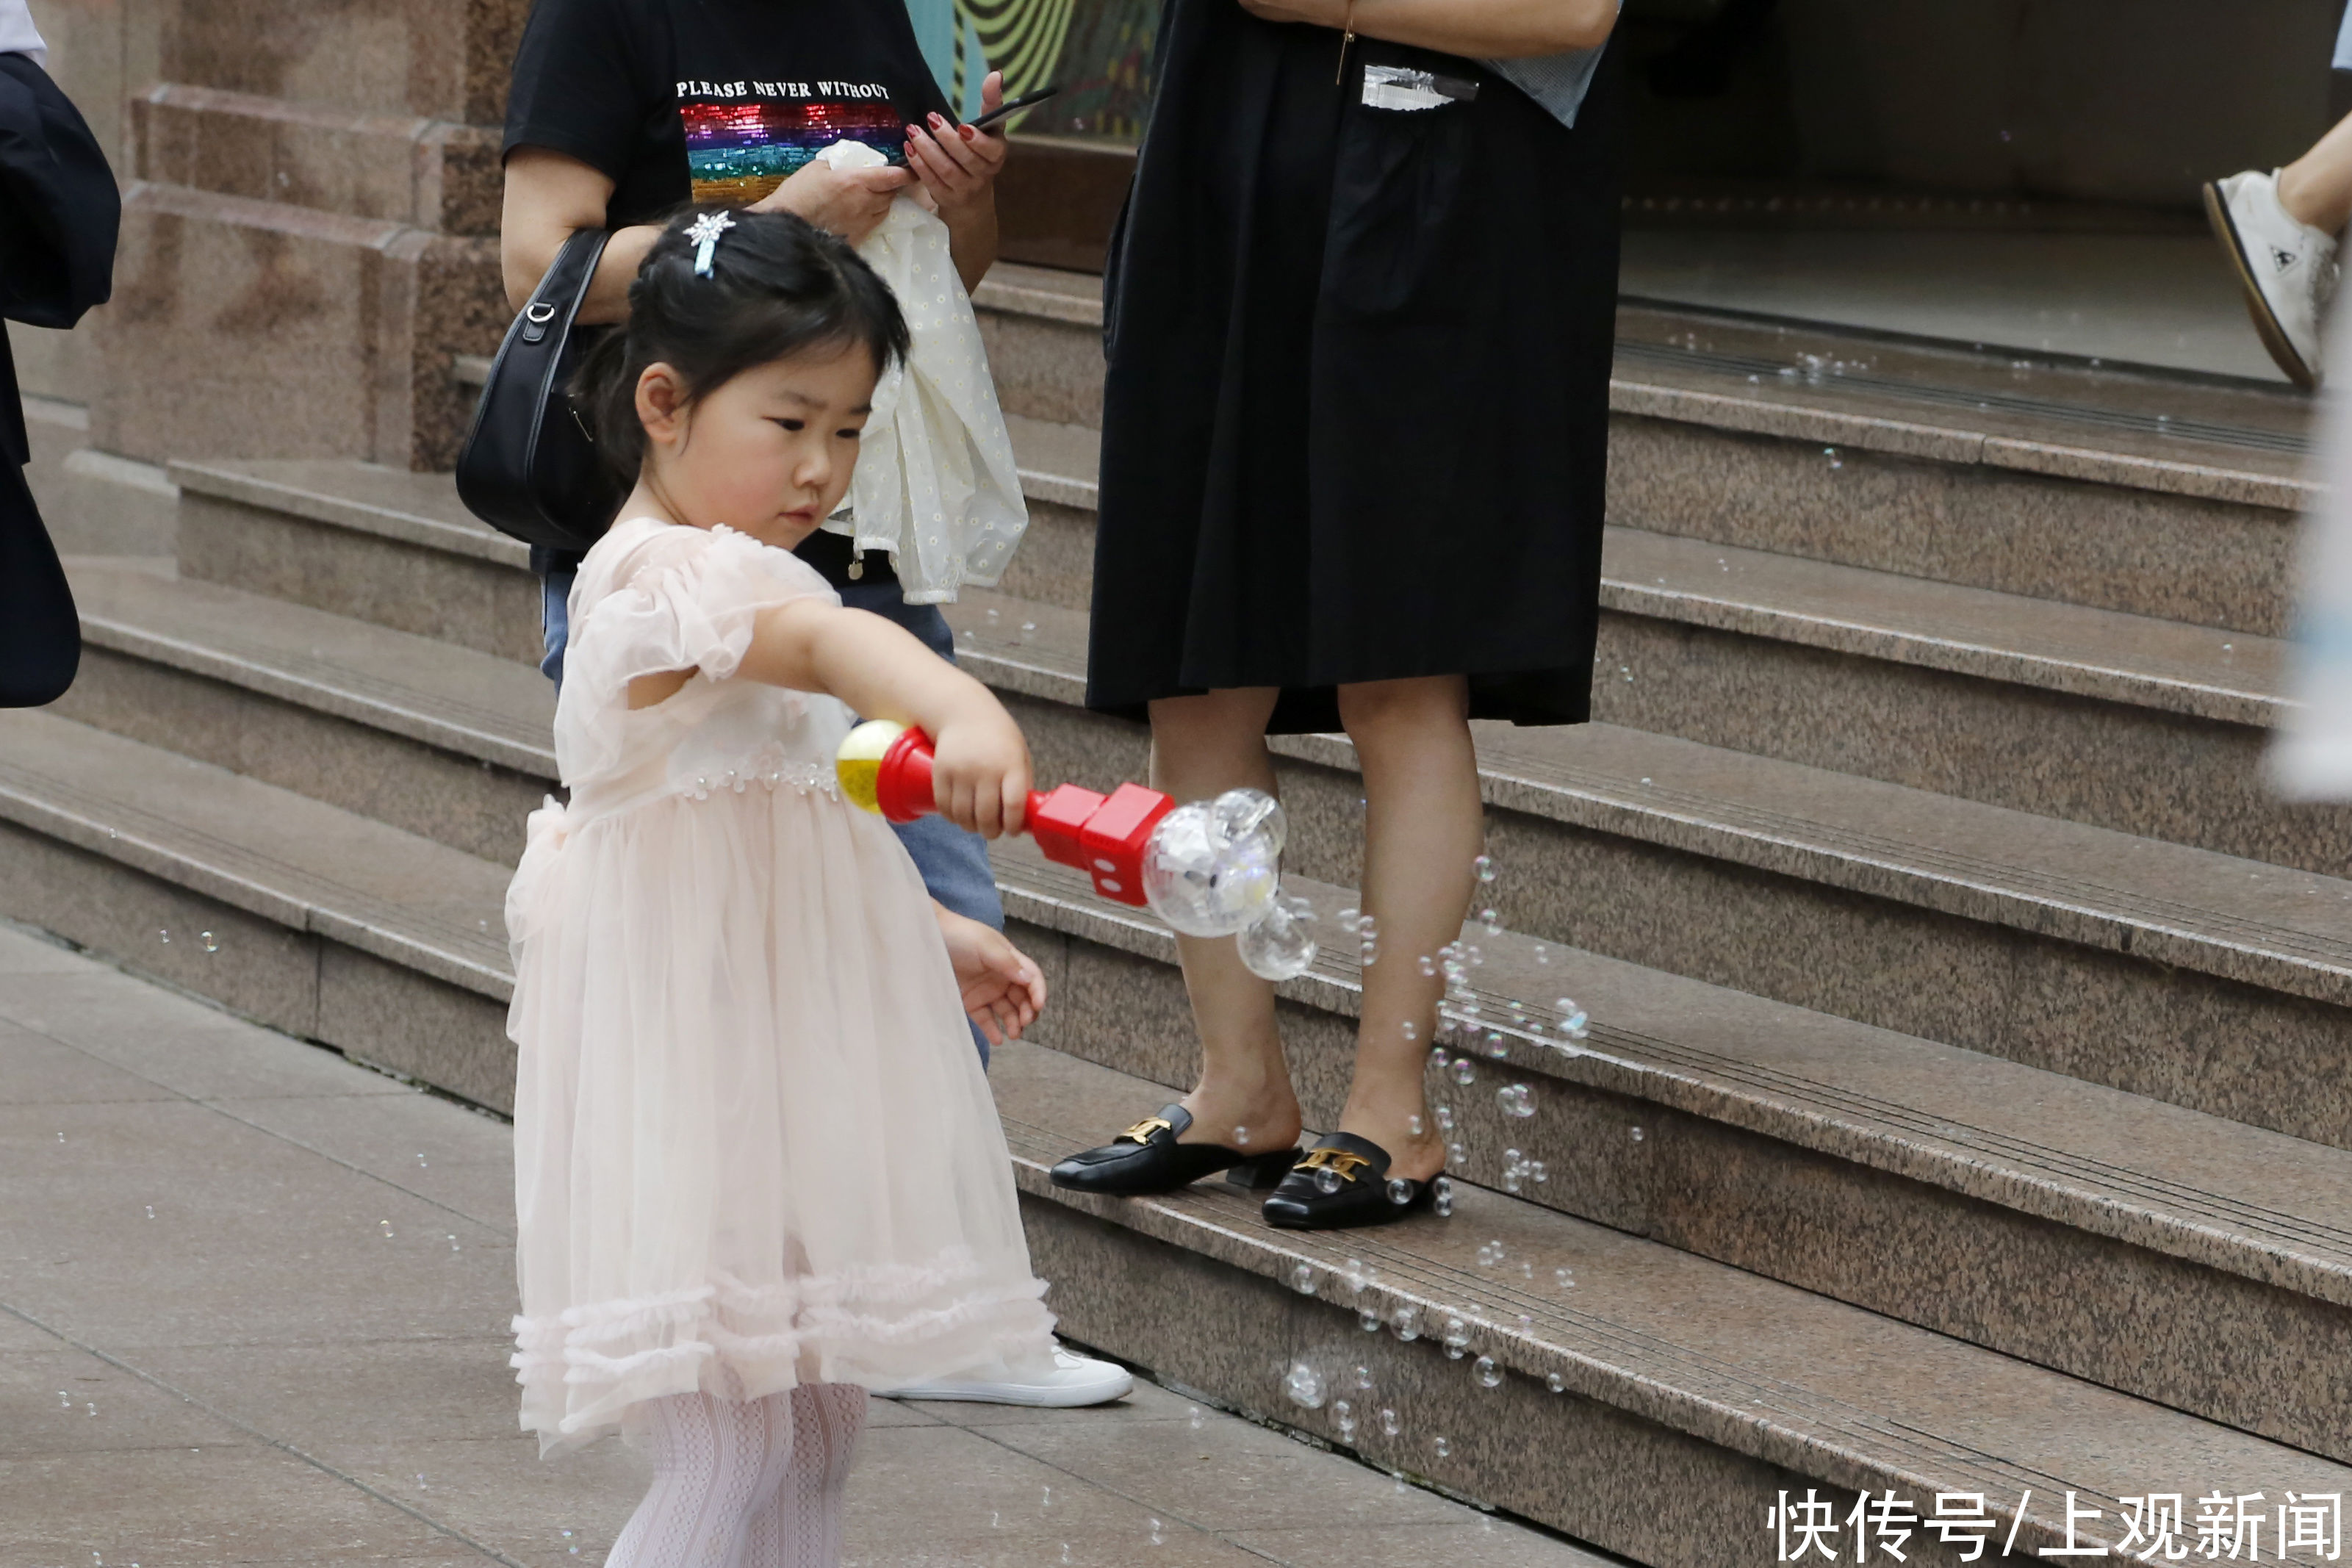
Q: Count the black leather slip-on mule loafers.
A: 2